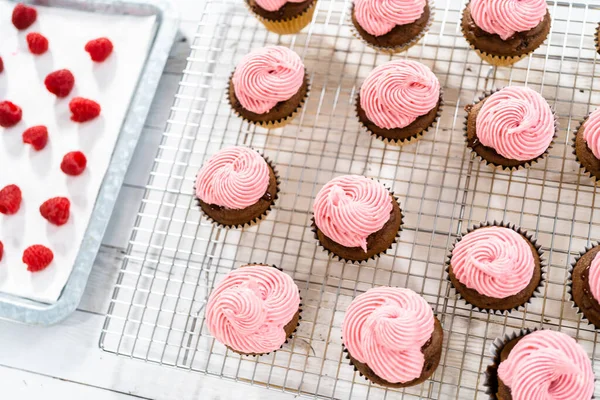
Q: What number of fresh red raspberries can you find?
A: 13